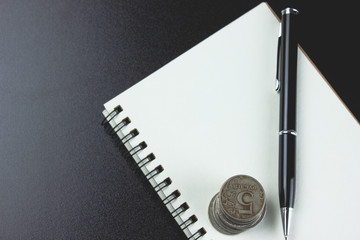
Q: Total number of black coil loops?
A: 11